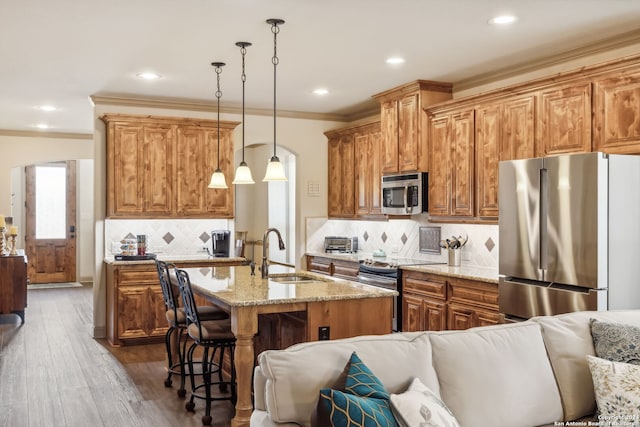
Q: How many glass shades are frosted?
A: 3